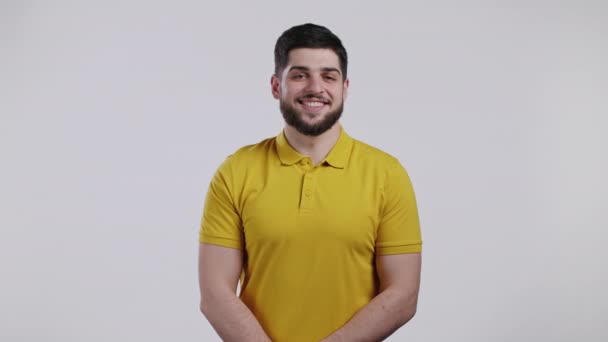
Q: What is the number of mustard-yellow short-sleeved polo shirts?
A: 1